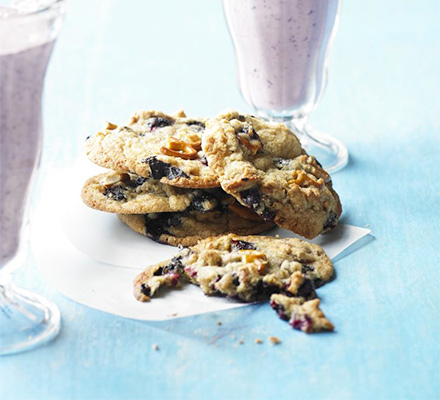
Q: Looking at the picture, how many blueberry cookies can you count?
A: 5